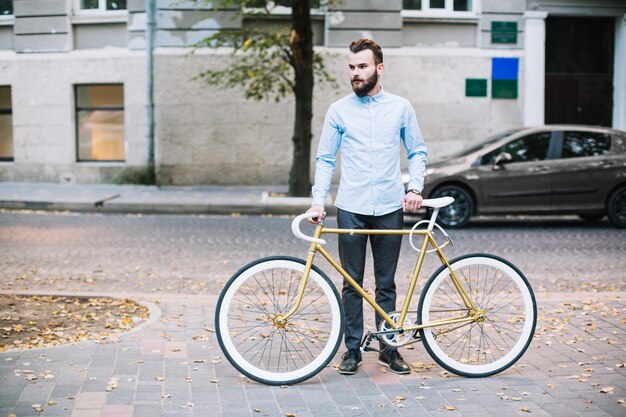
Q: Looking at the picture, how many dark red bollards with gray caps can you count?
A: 0